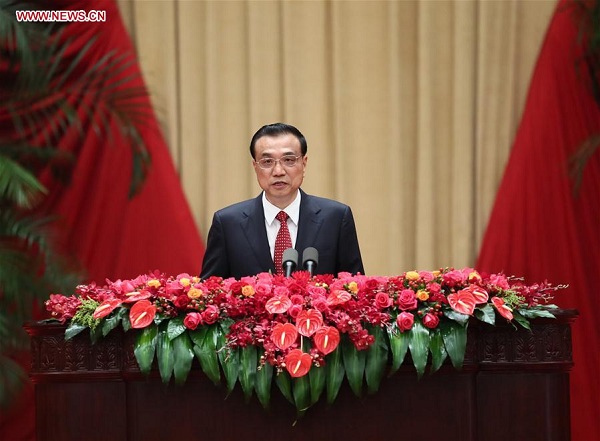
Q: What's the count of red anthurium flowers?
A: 12